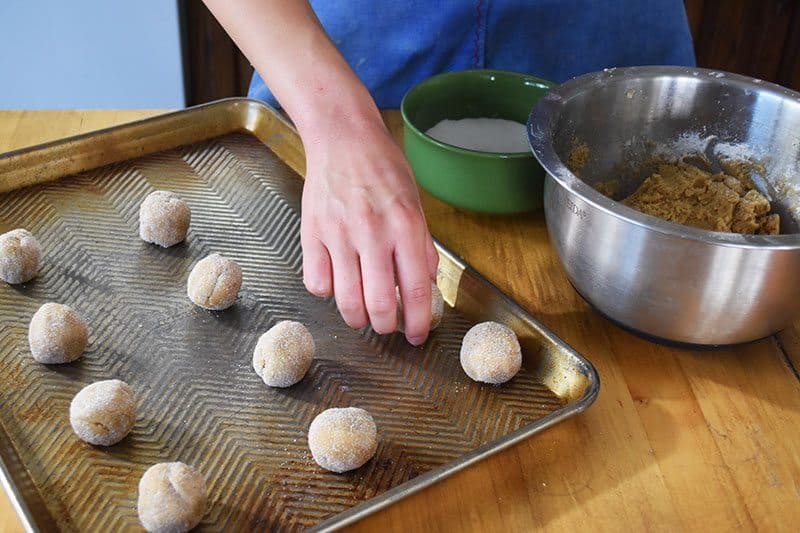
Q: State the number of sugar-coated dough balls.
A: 10